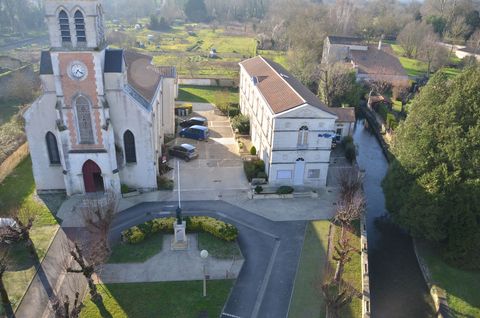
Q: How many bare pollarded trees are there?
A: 9